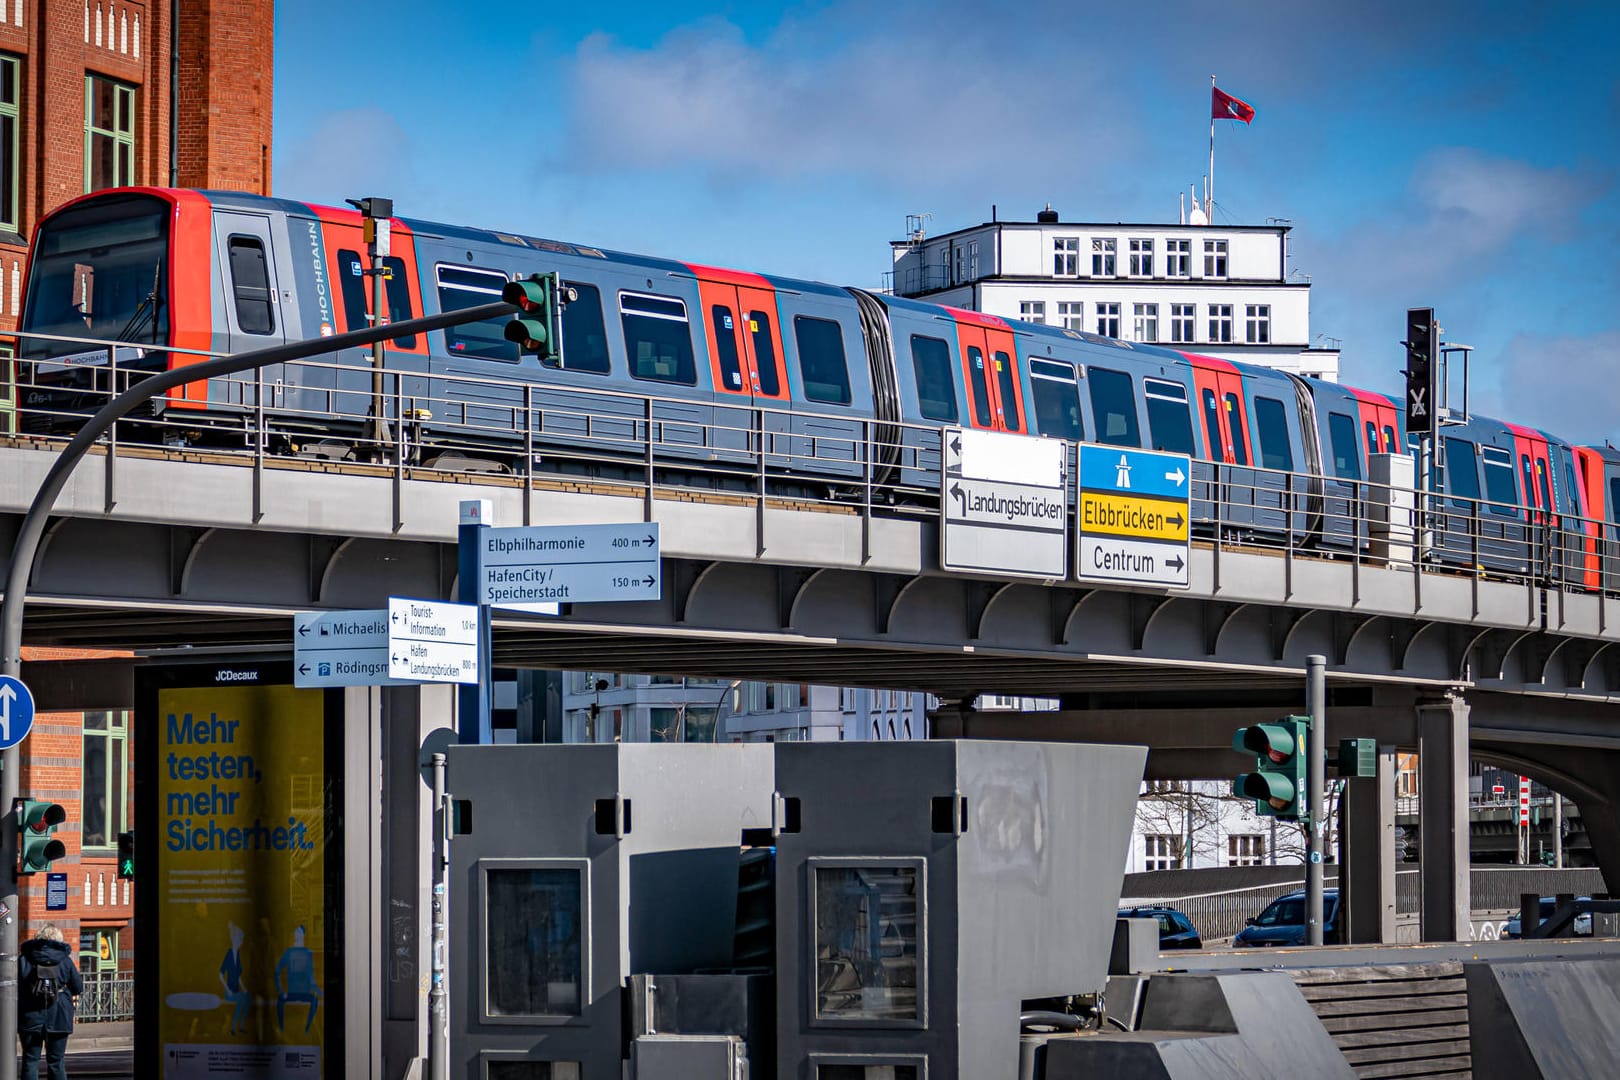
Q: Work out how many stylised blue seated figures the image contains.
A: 2